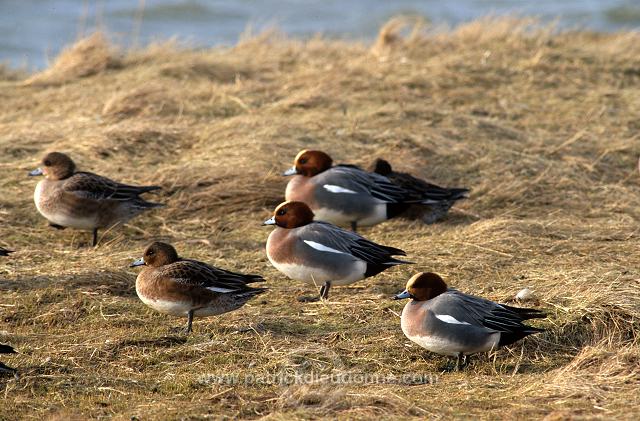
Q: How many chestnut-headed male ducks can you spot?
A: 3